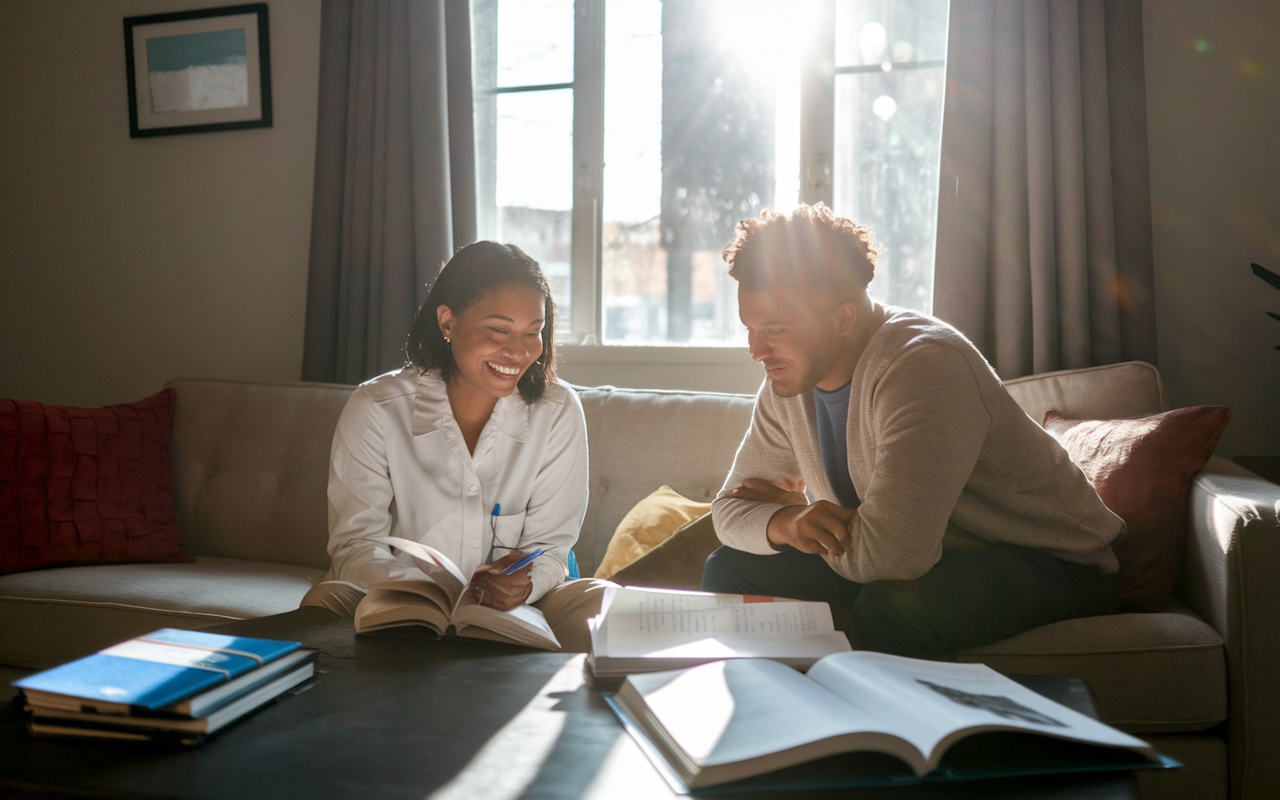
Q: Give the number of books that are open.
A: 3